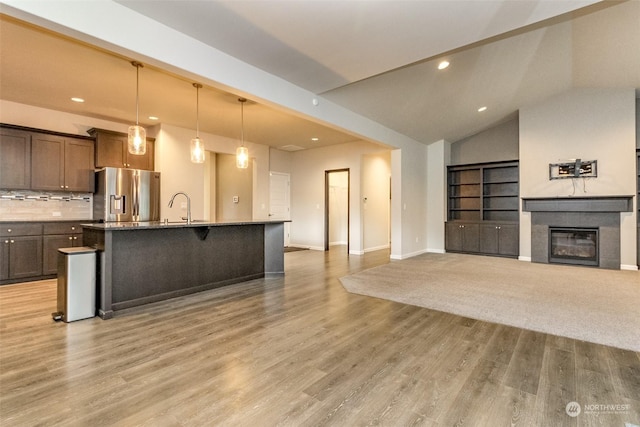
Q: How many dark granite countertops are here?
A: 2